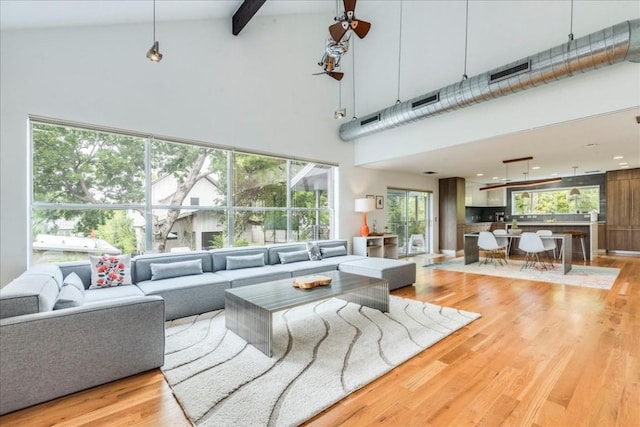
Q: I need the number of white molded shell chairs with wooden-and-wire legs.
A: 4